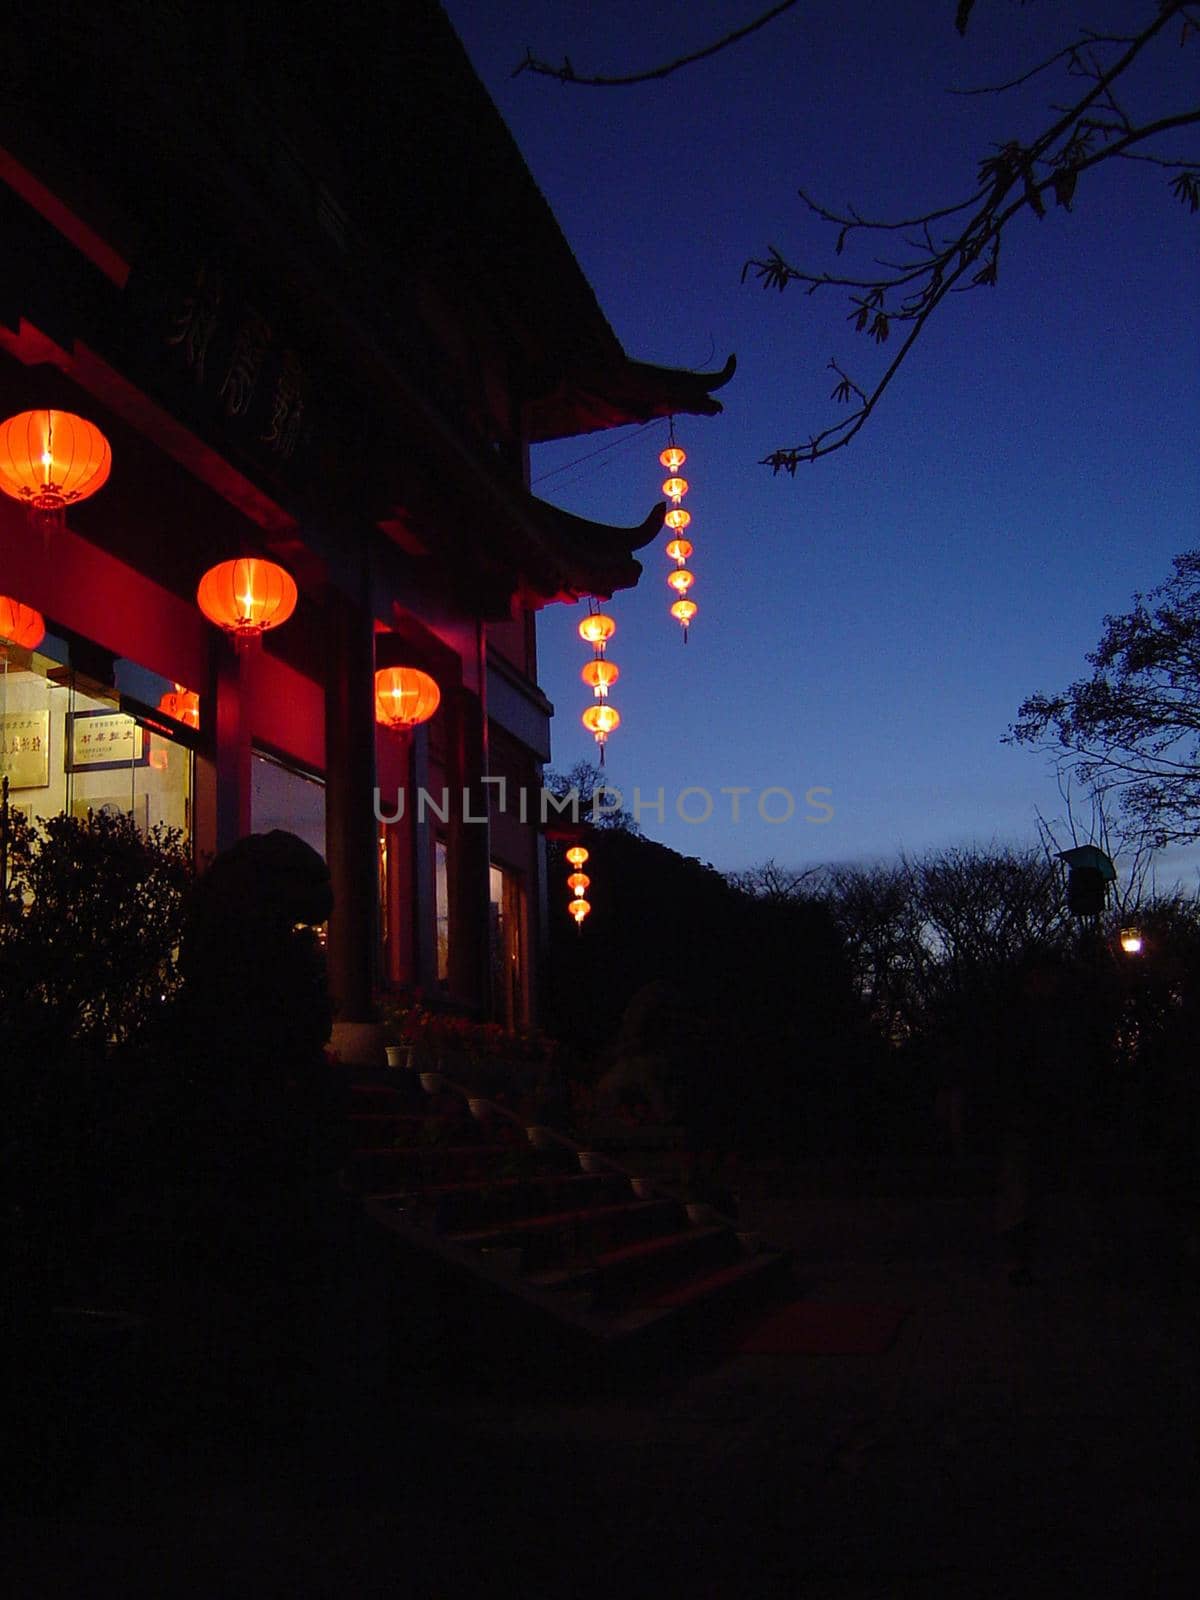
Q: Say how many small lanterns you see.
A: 12